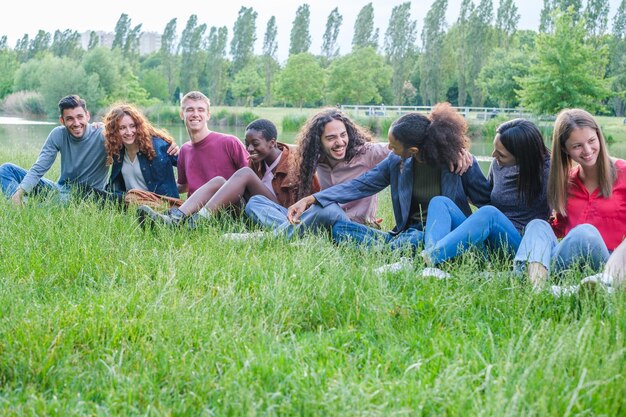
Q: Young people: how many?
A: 8